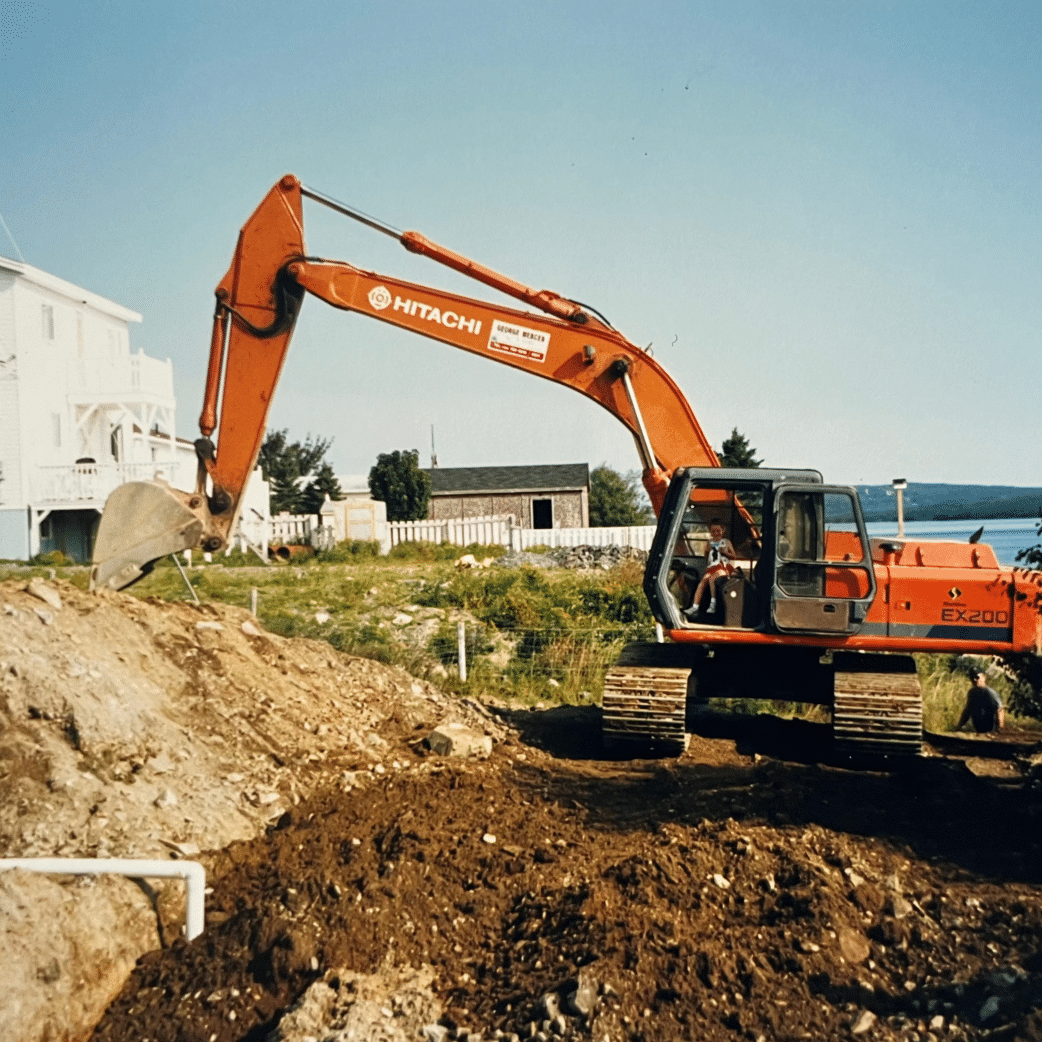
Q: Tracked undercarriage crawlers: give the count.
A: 2